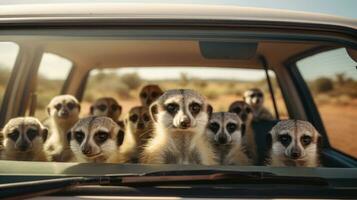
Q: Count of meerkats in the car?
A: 11